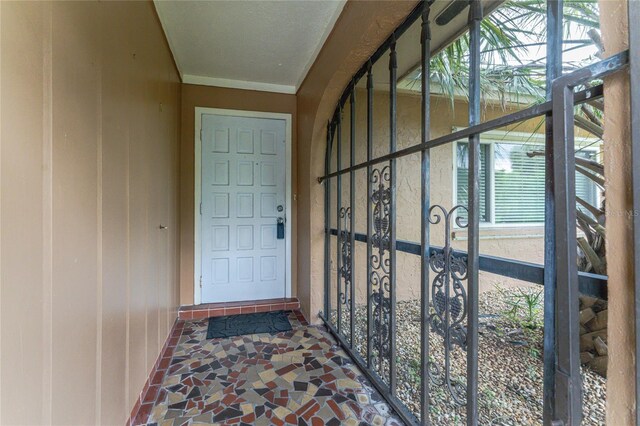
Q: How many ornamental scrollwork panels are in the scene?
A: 3